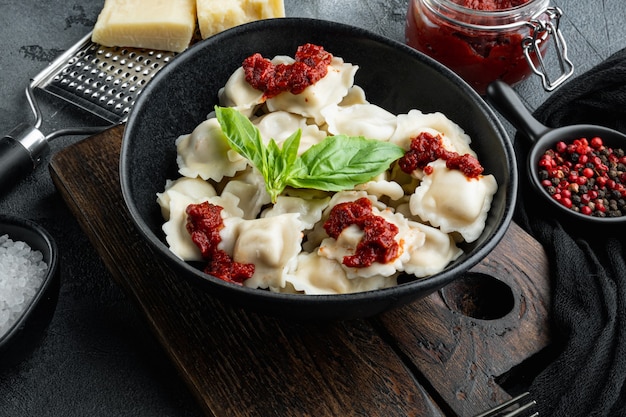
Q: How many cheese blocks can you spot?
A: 2